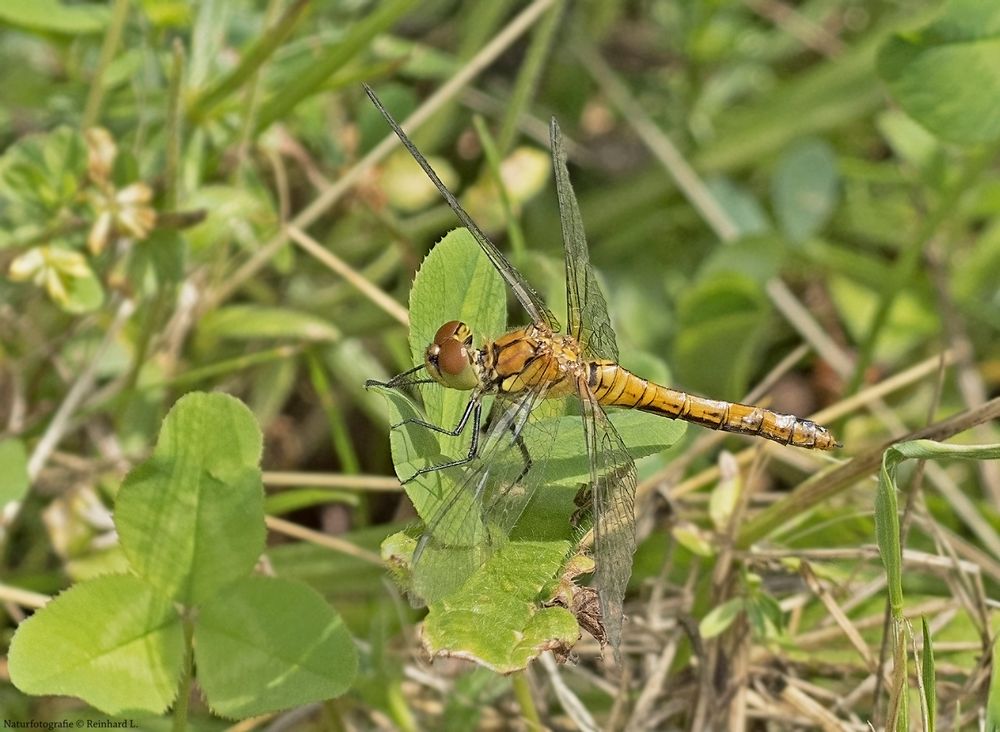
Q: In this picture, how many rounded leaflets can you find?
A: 3